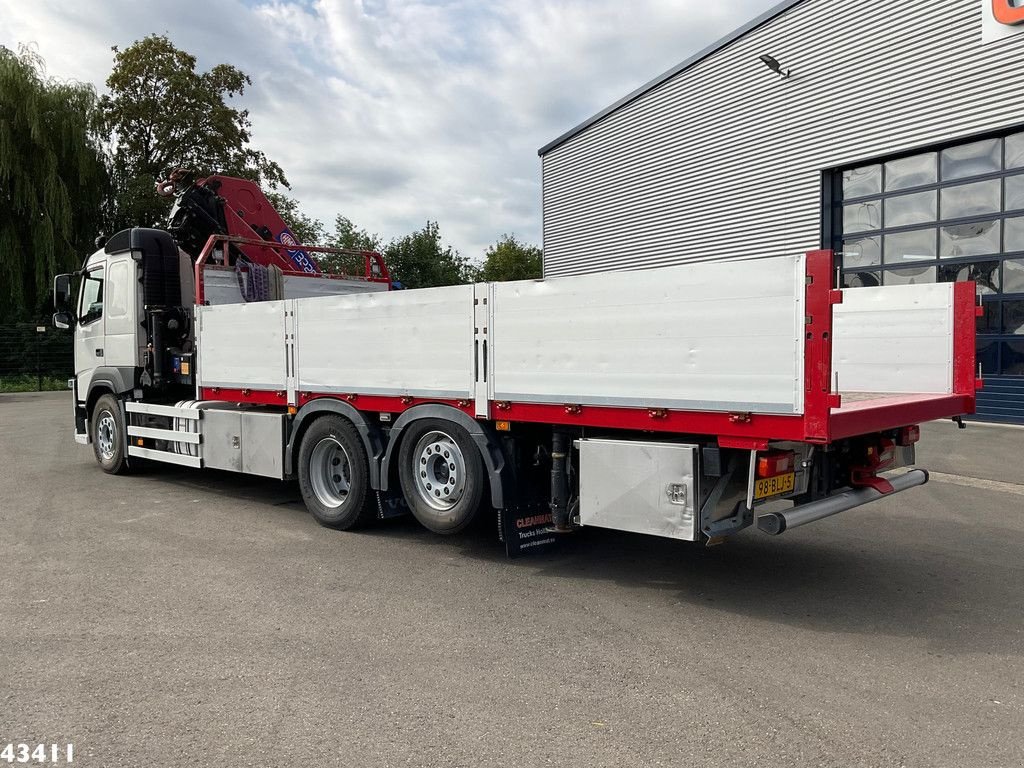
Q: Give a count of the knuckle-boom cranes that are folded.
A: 1